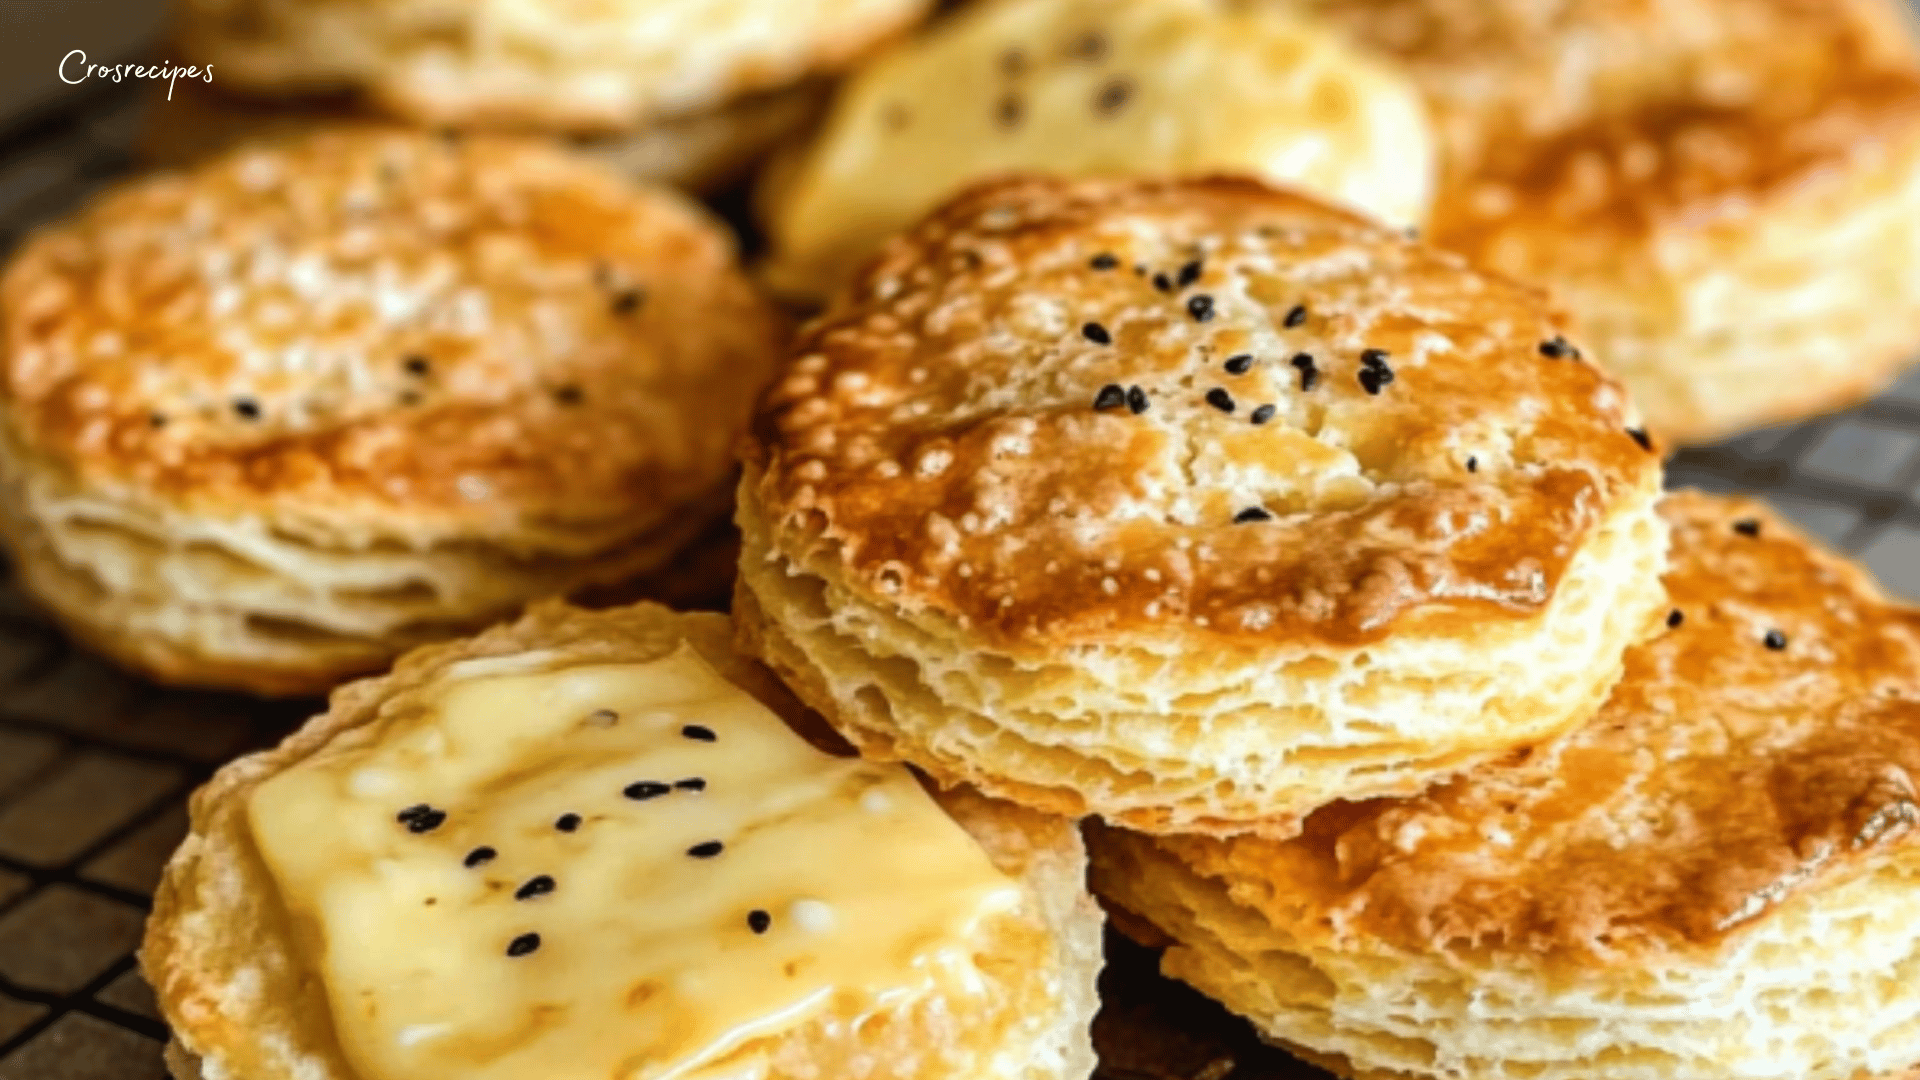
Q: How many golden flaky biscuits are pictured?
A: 7